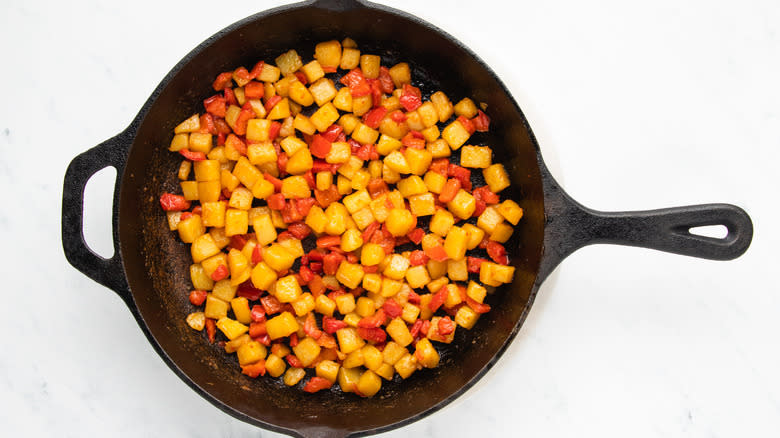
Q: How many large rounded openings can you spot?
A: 2